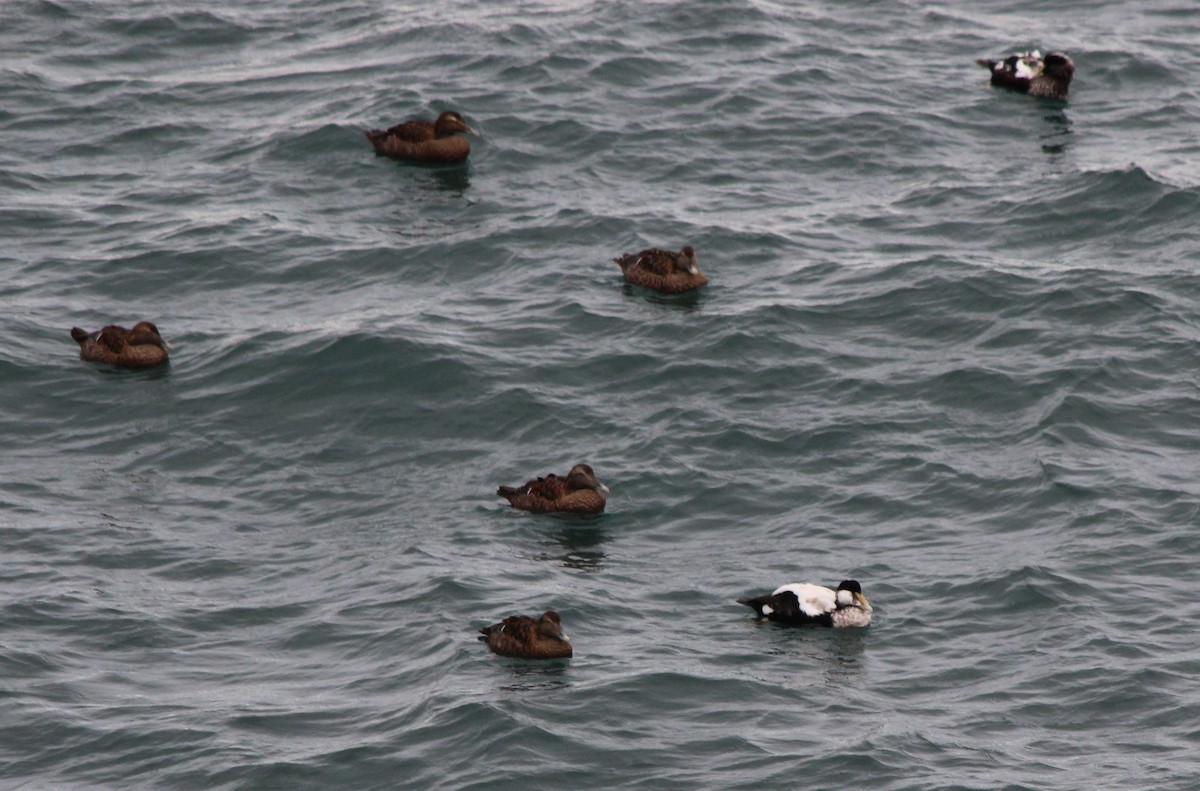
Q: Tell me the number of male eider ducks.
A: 2